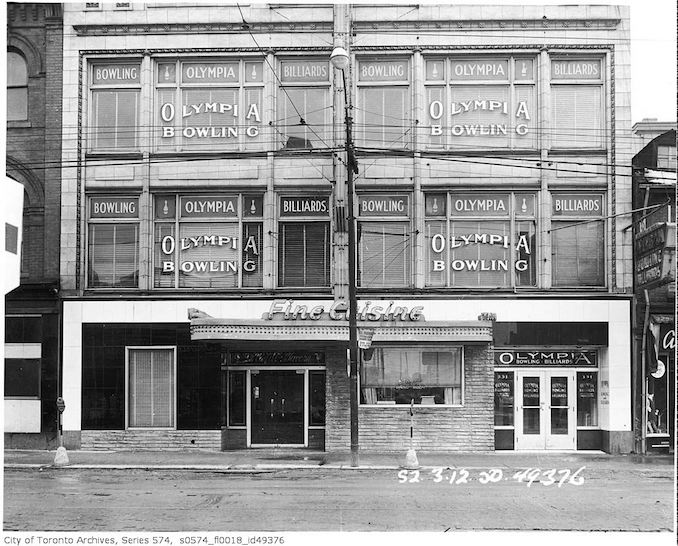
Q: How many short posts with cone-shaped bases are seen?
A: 2